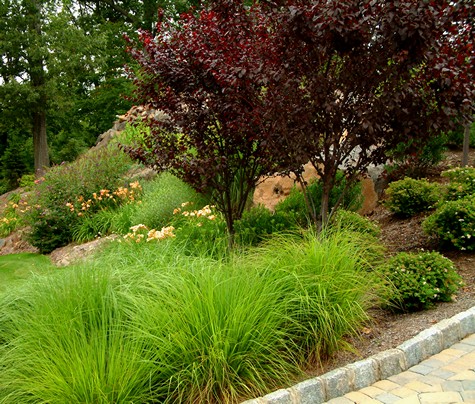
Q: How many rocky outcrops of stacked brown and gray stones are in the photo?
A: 1